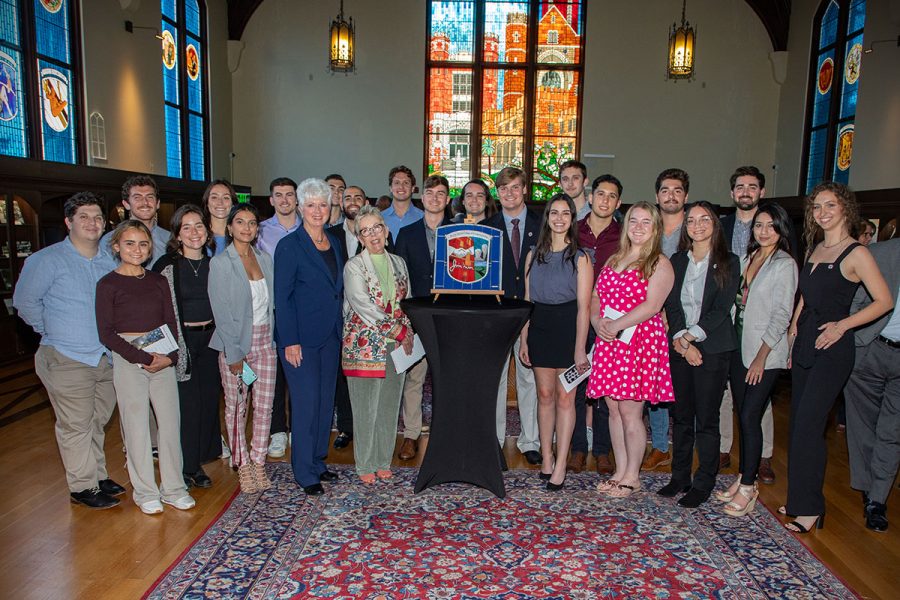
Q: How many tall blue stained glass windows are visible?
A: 3